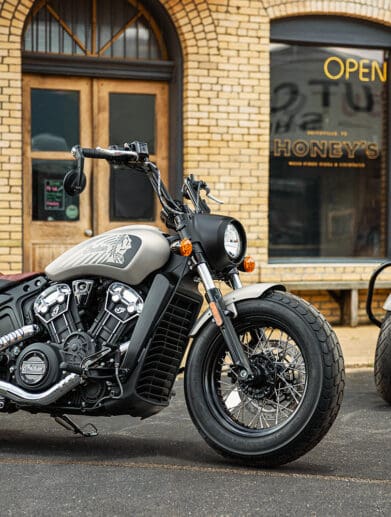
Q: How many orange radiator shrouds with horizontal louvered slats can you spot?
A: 0